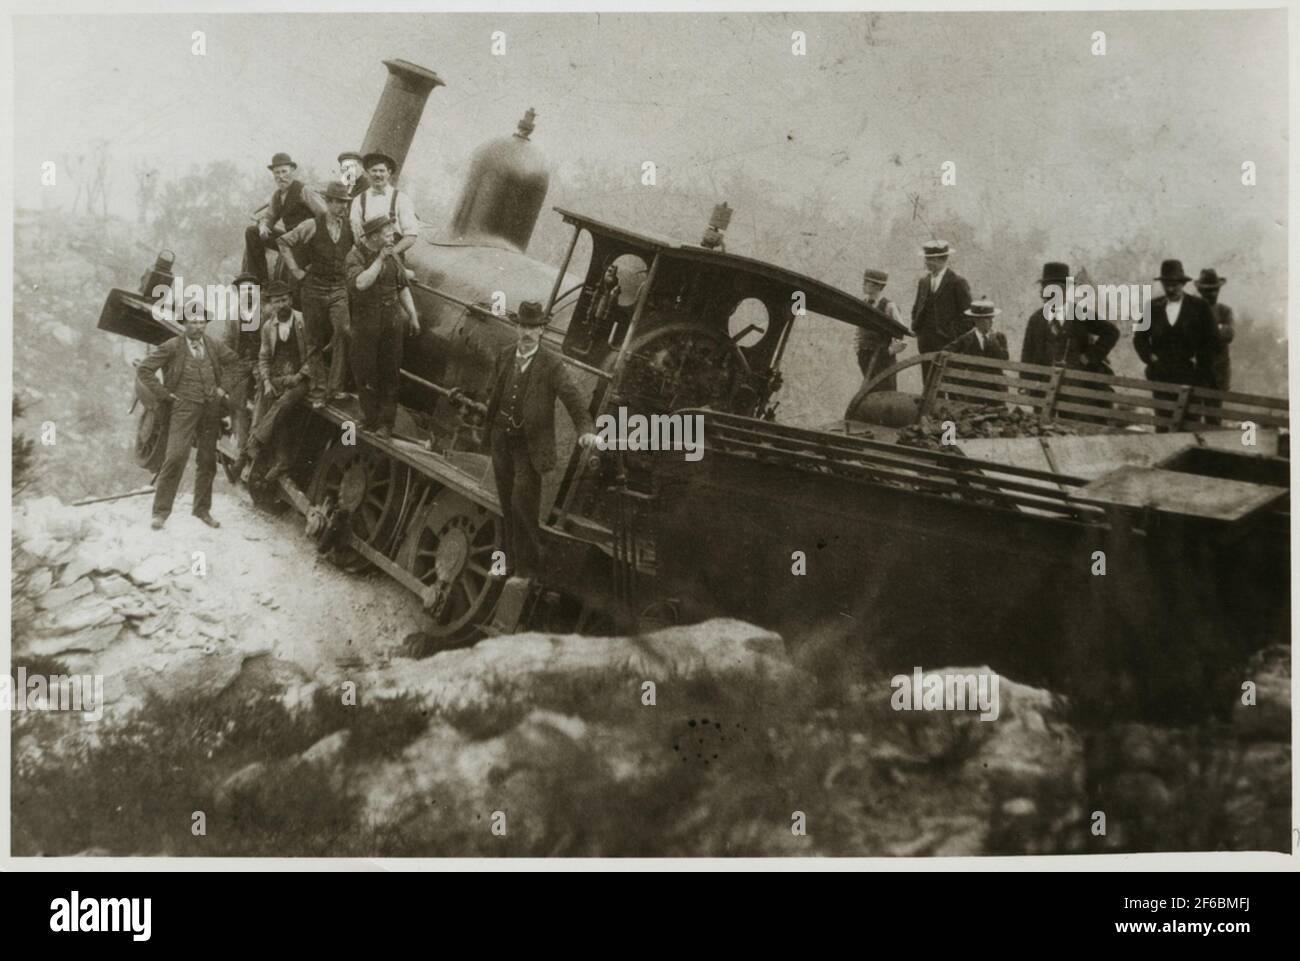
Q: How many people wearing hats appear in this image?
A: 15